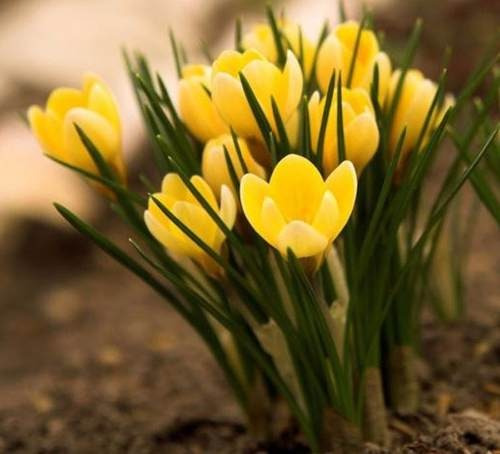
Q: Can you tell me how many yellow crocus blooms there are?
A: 10